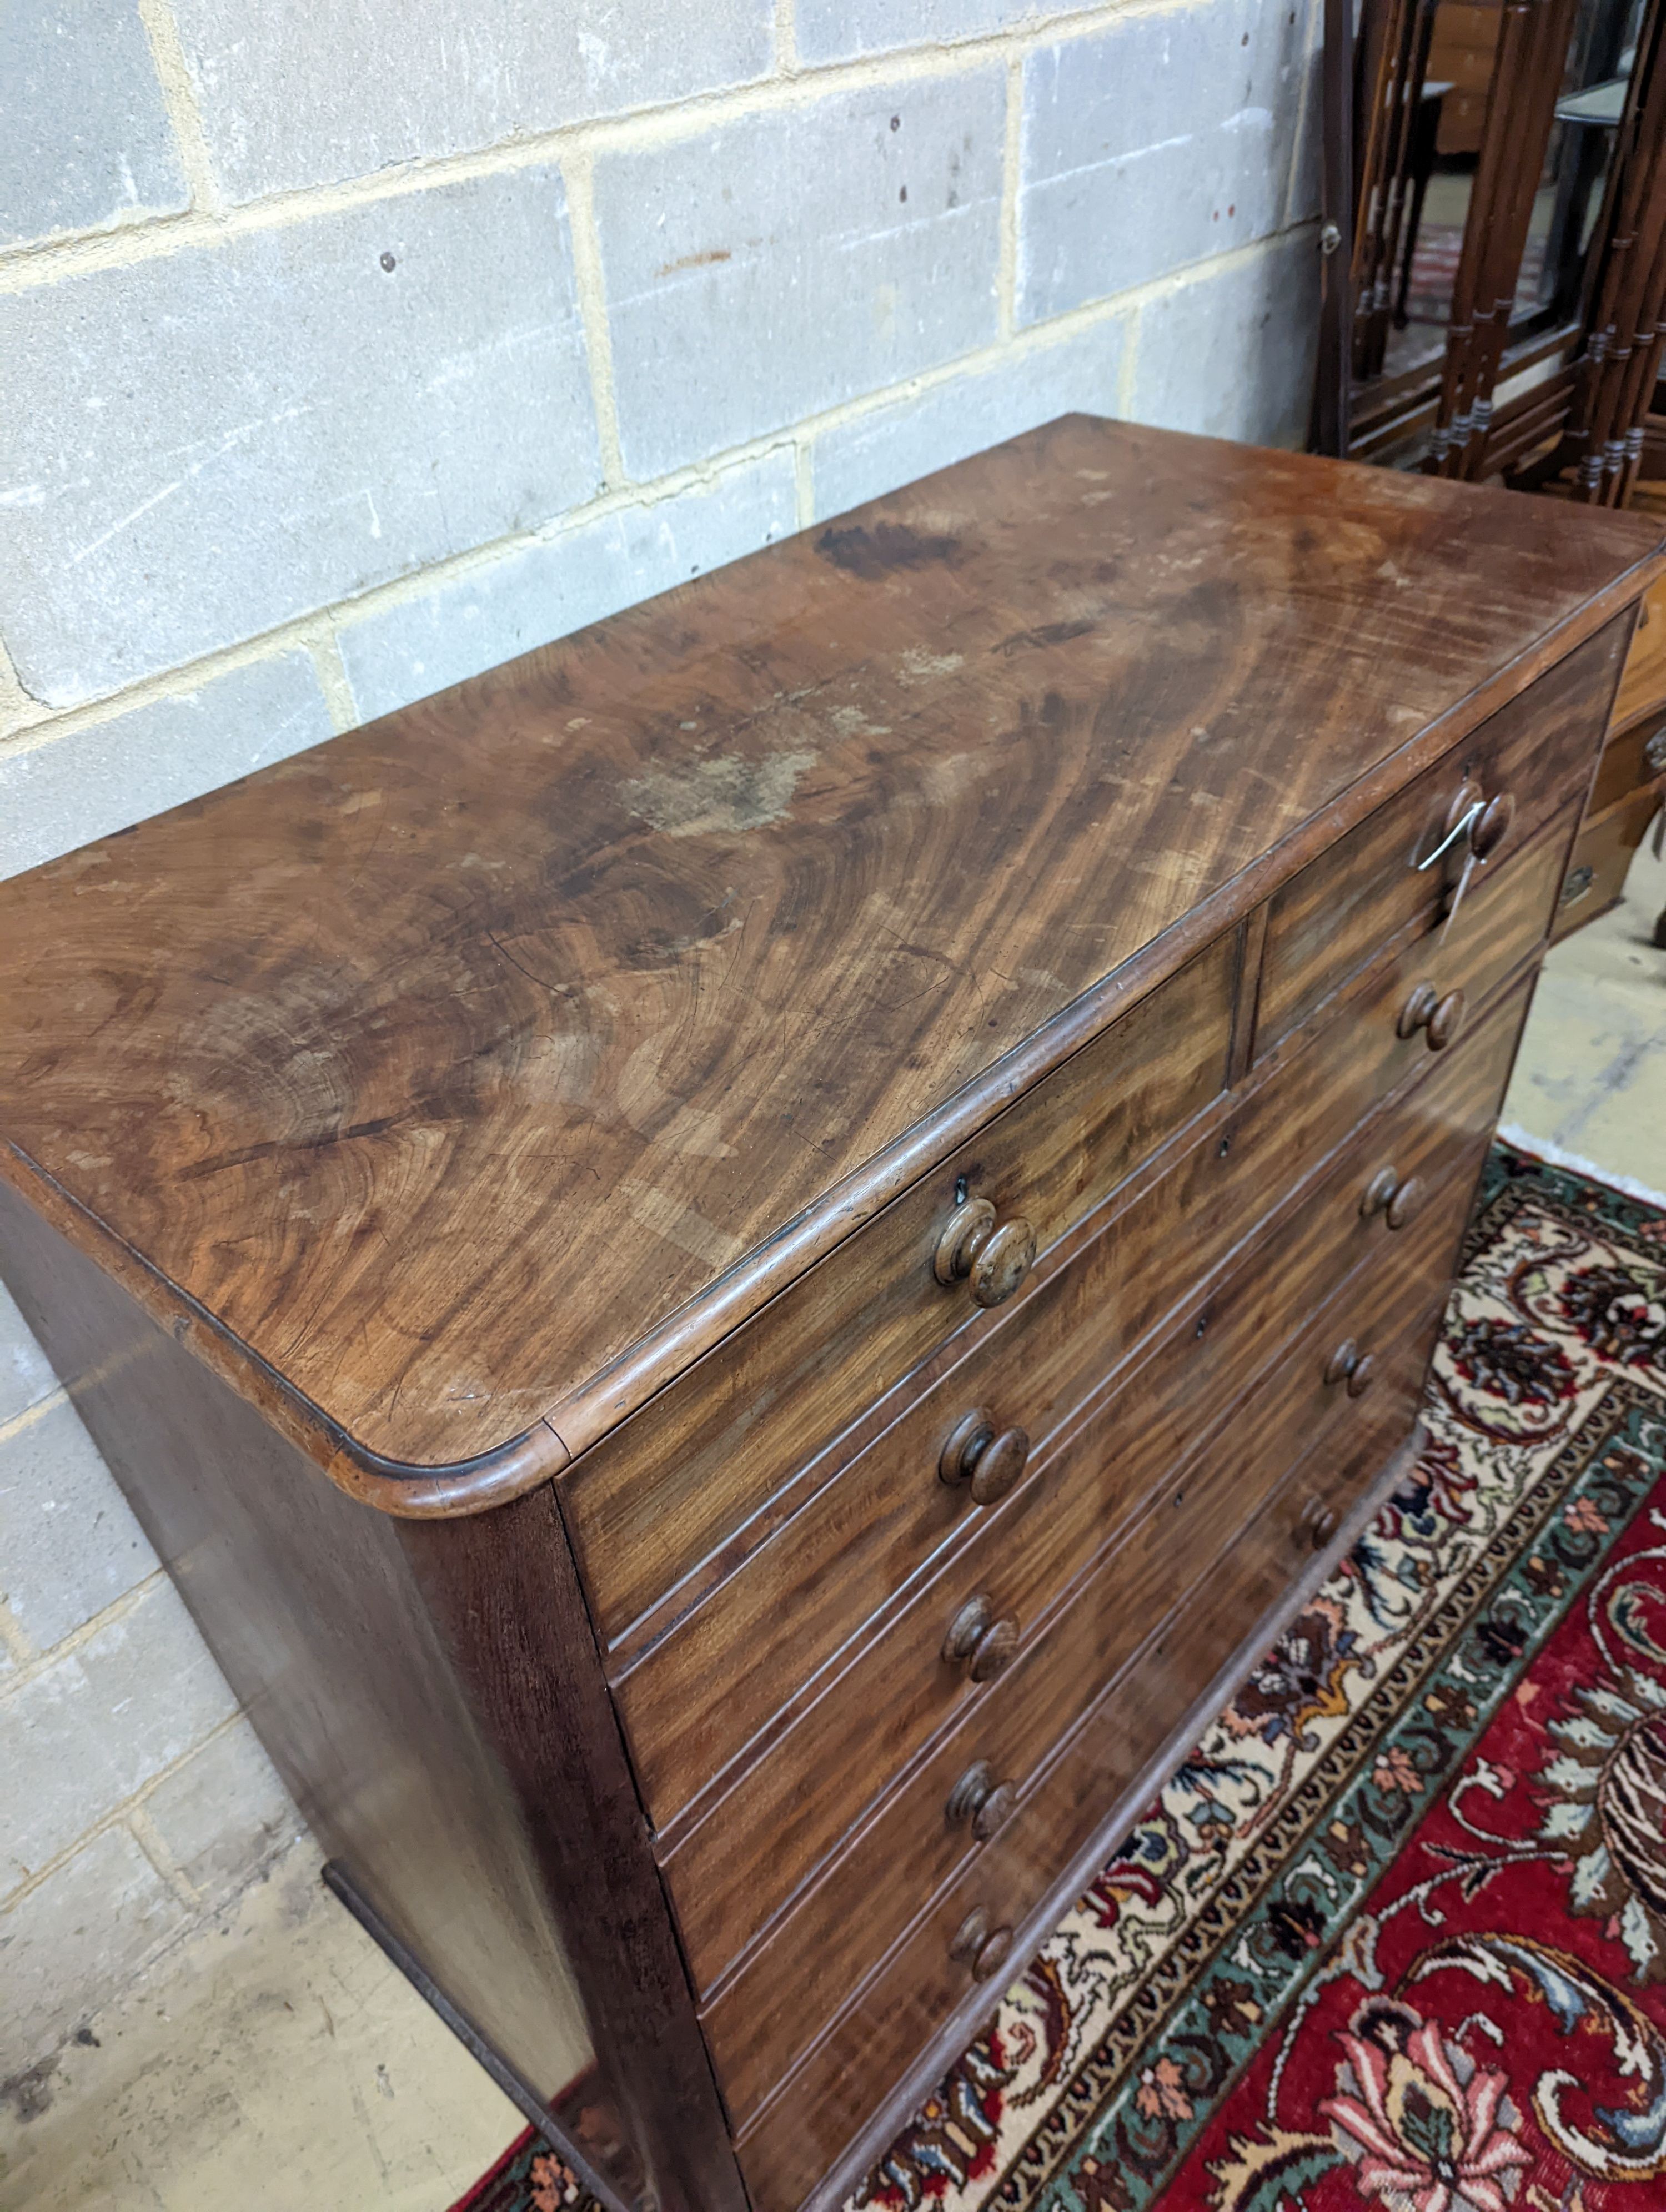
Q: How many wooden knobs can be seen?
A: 10